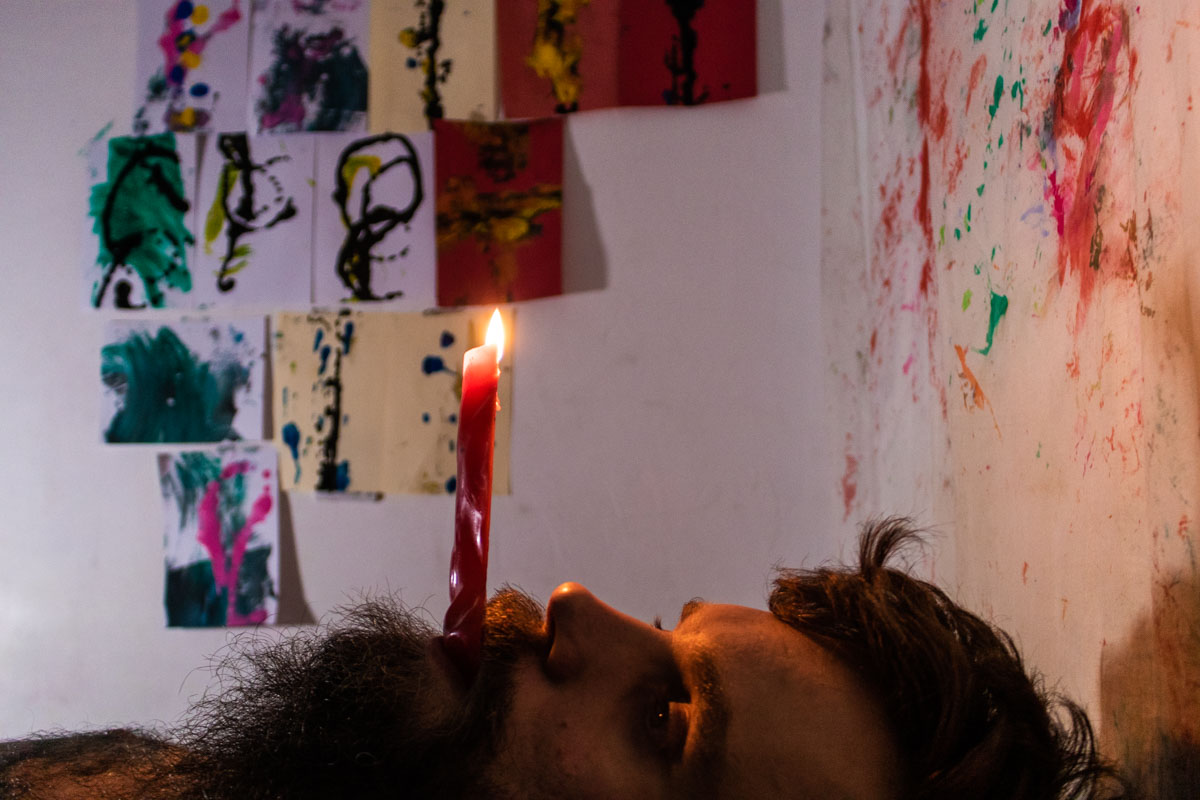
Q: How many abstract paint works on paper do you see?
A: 12